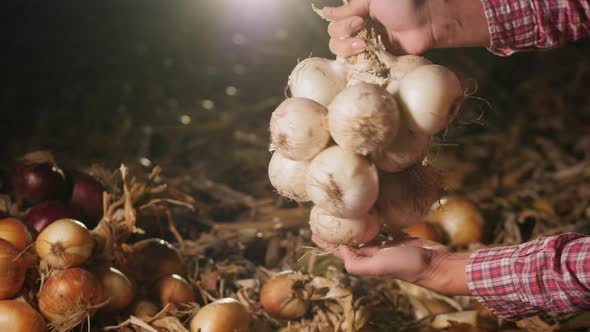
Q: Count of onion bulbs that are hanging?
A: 10